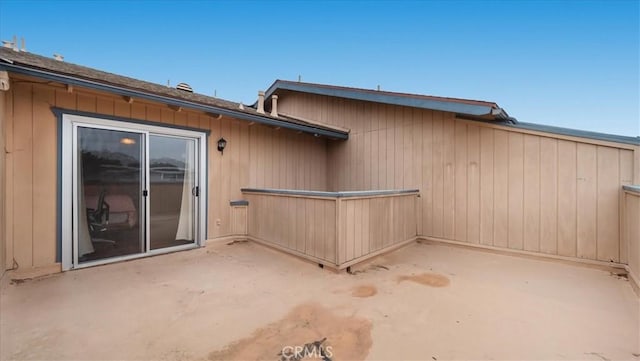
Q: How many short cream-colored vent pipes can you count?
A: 2